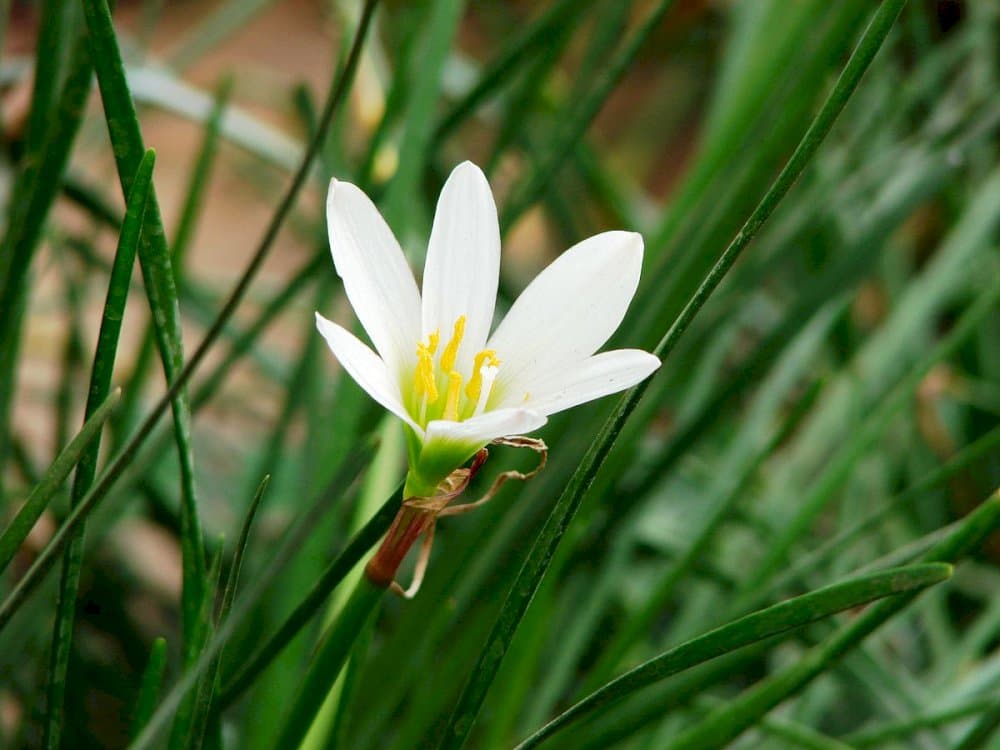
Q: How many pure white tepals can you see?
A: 6